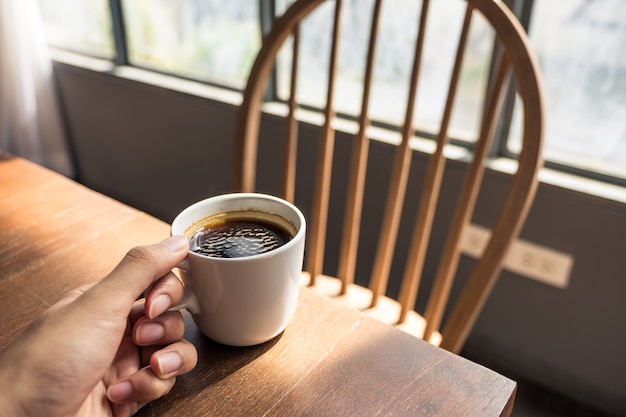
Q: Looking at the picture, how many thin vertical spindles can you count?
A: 6